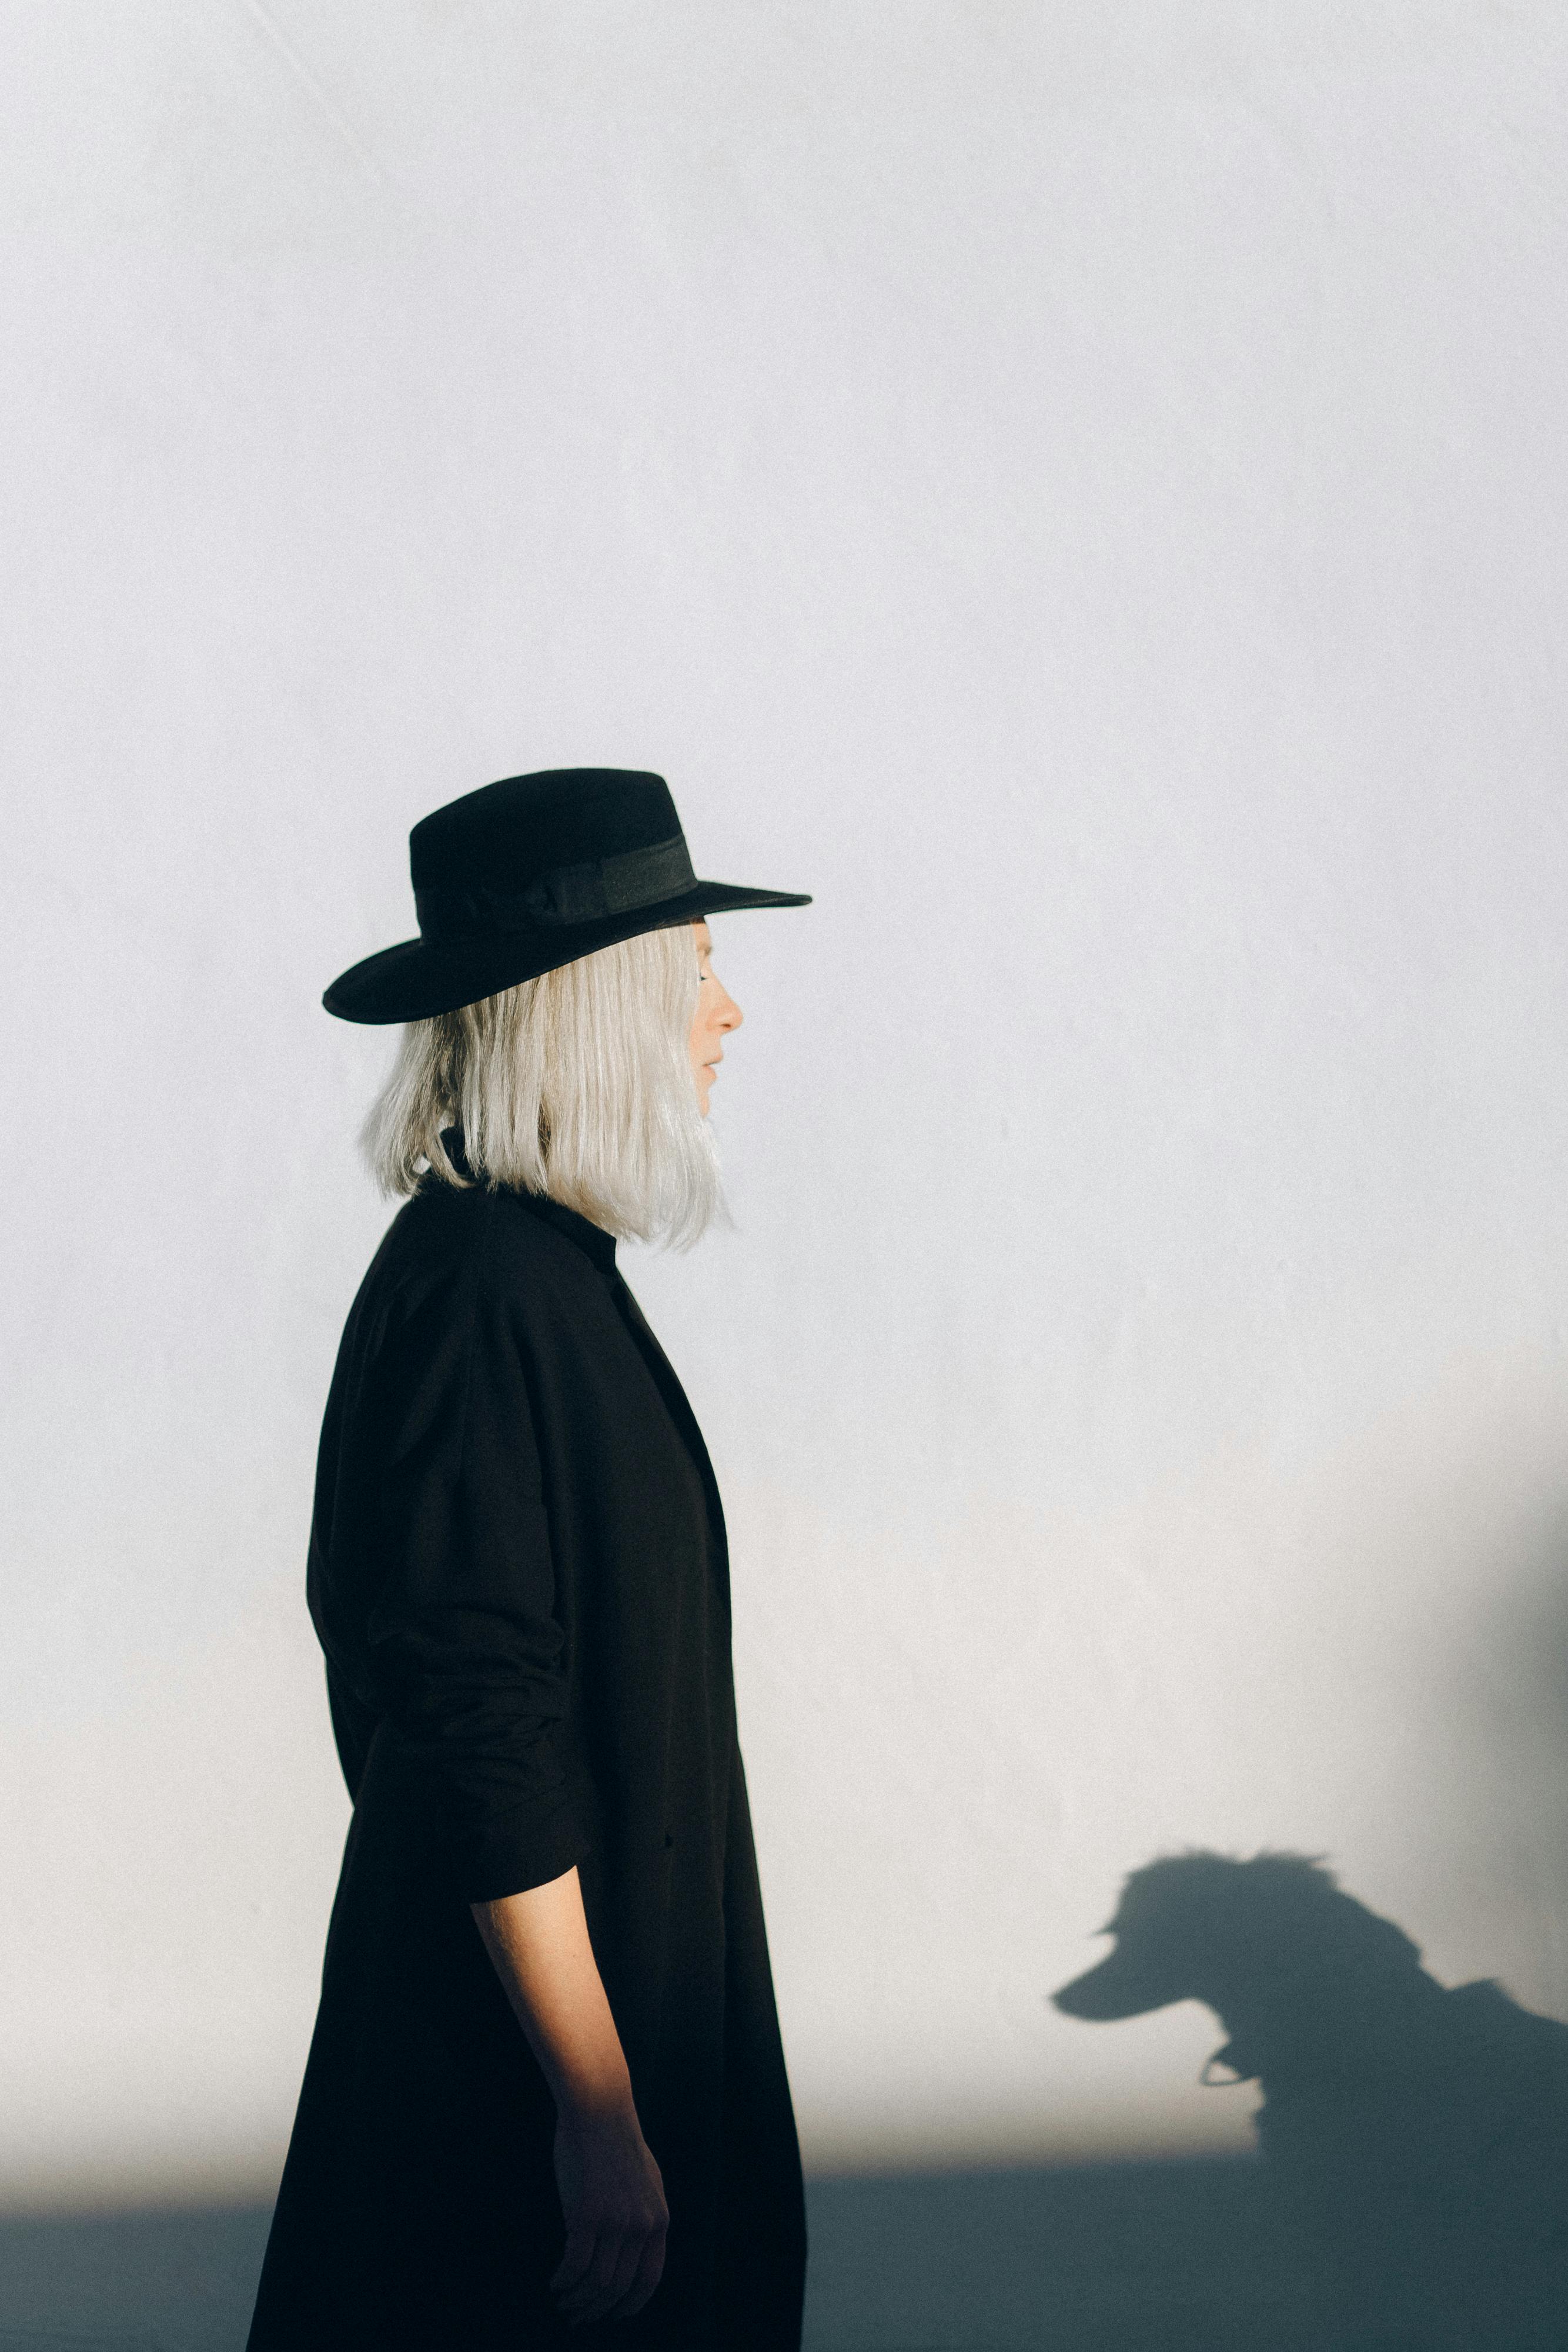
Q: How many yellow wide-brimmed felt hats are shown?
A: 0